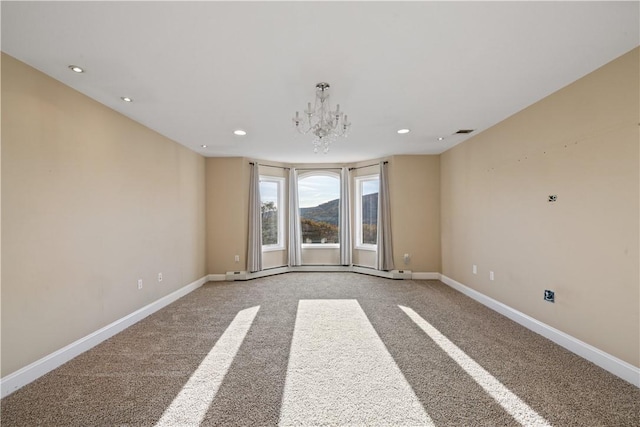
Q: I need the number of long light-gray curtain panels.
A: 4